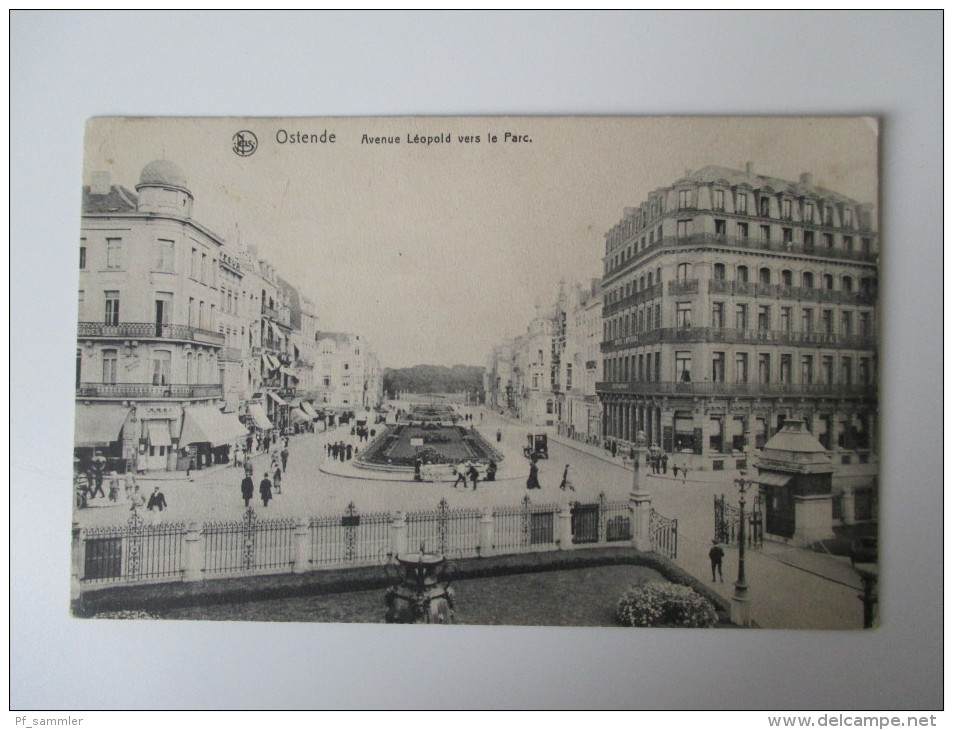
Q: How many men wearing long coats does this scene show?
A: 2